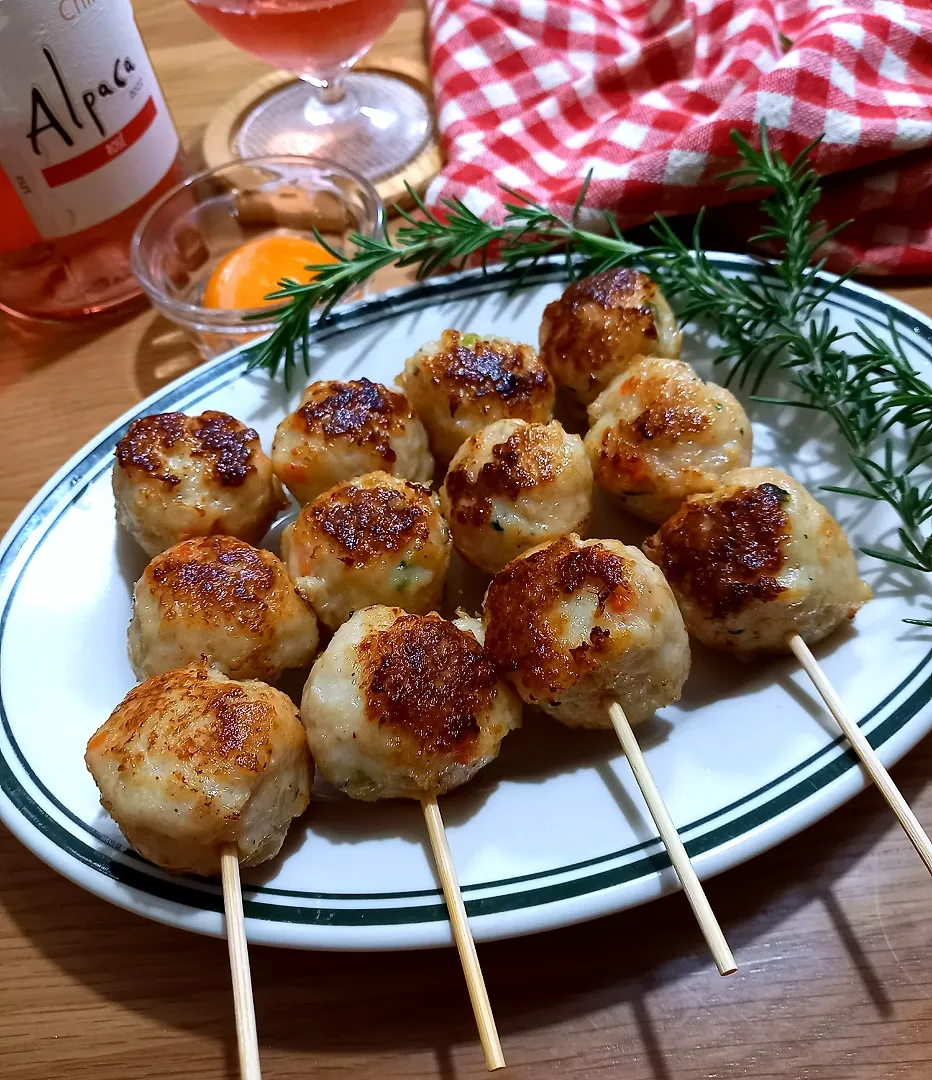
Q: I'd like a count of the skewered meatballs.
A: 12